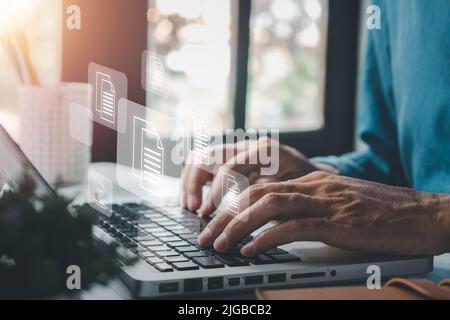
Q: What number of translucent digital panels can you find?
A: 6